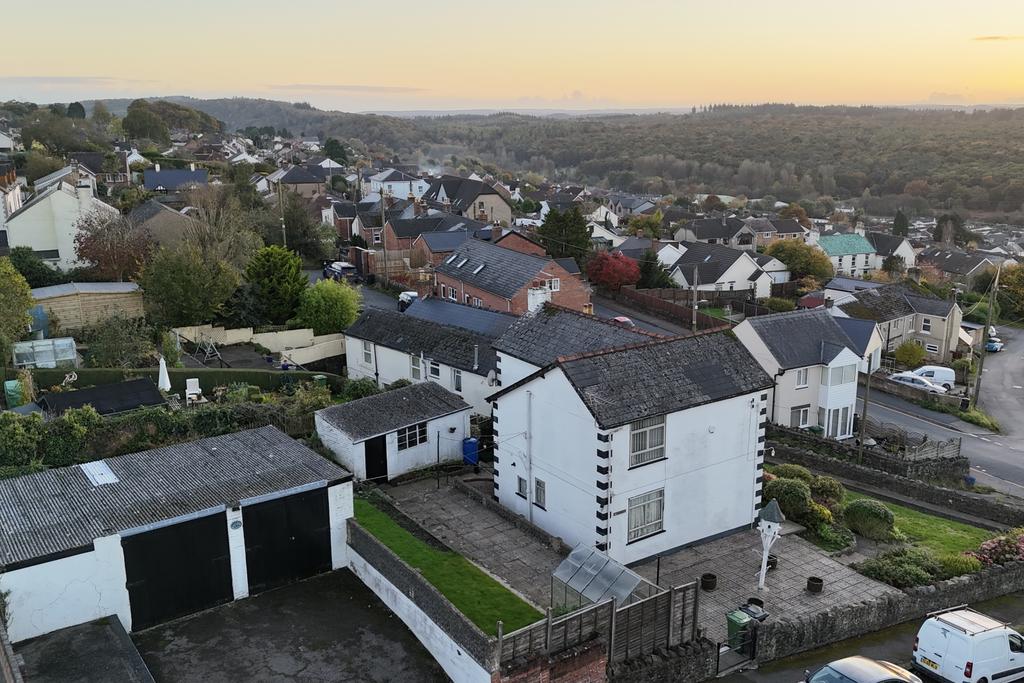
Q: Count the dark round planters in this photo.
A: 4